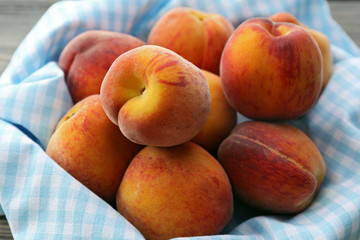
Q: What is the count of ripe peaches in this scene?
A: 9